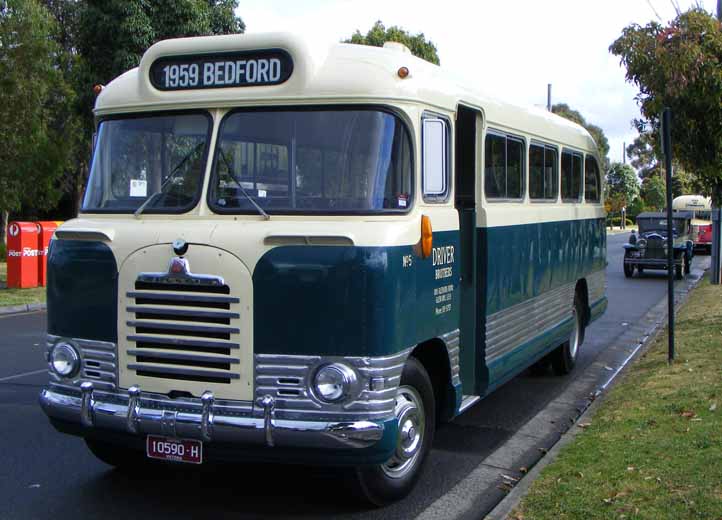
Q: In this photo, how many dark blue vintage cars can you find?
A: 1